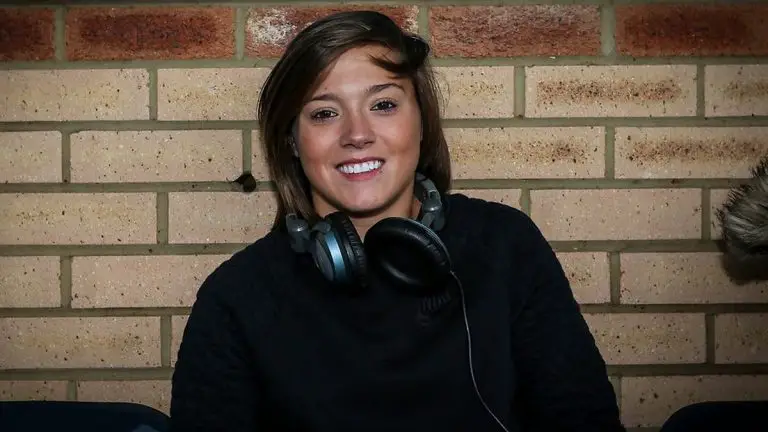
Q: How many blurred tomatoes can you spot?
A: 0